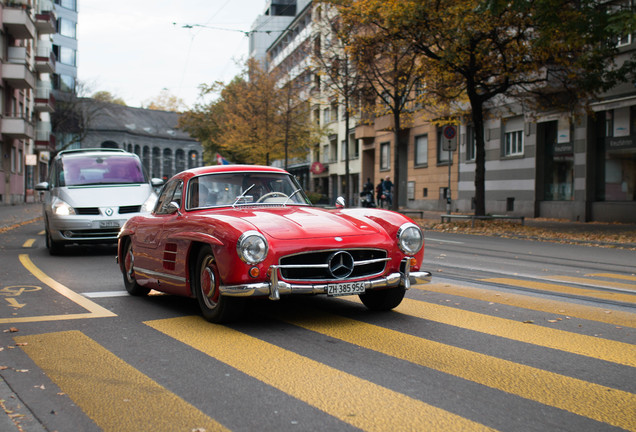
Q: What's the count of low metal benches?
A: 2